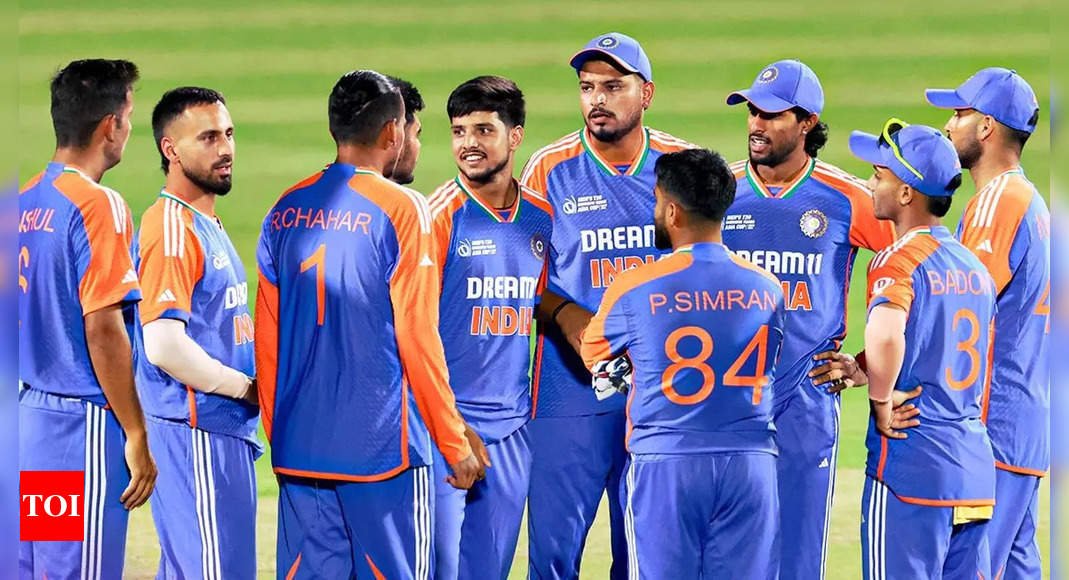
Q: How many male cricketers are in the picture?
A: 10